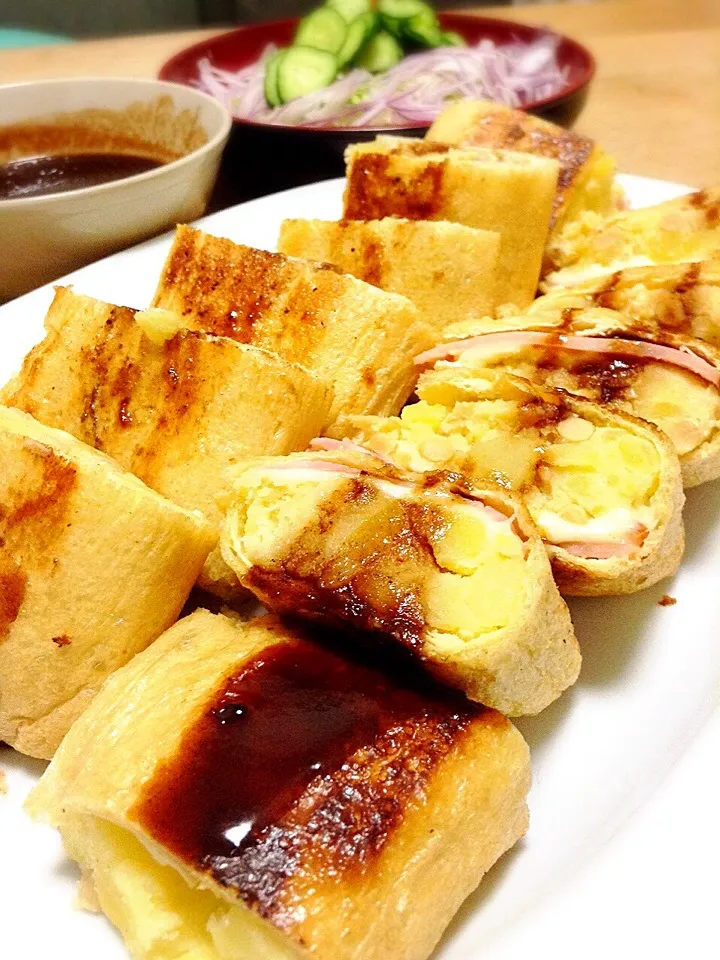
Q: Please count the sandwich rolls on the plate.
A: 12